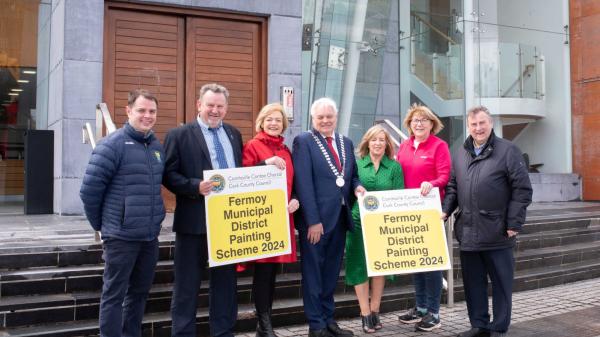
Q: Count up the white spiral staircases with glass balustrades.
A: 1